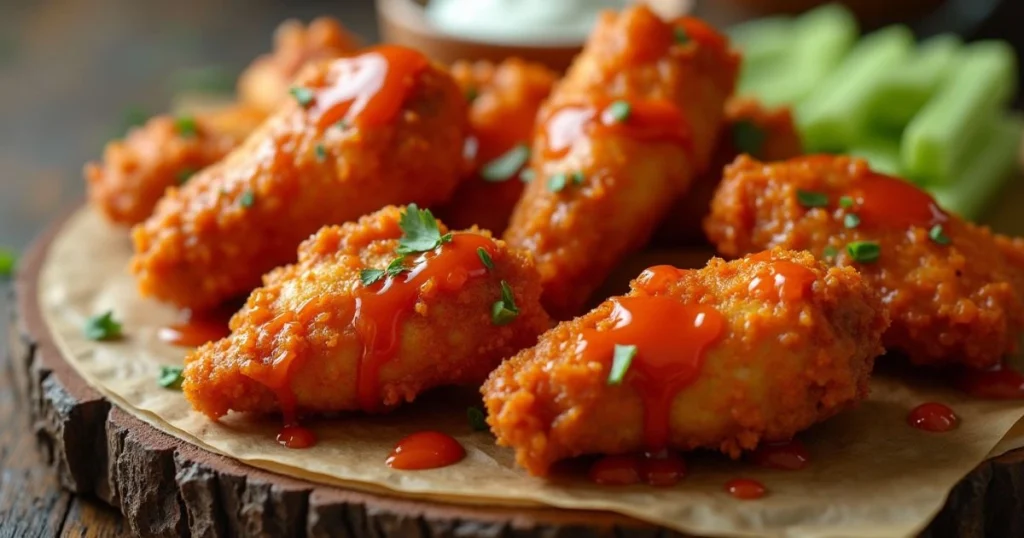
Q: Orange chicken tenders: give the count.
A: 9